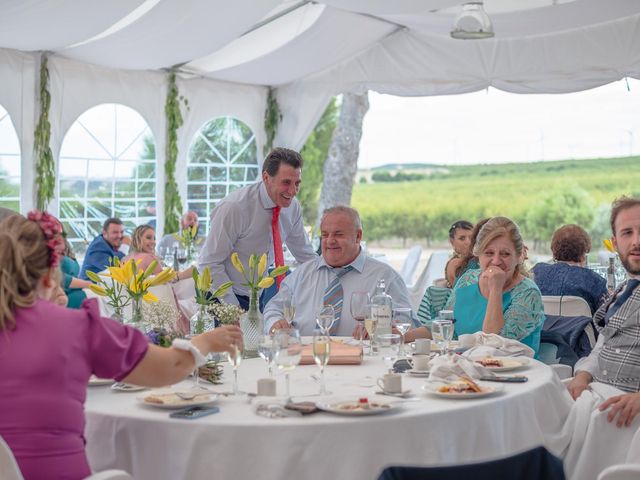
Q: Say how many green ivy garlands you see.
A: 3